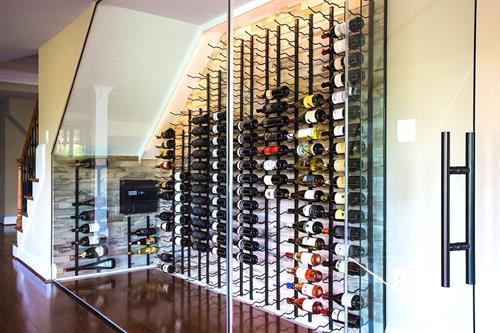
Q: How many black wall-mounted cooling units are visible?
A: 1